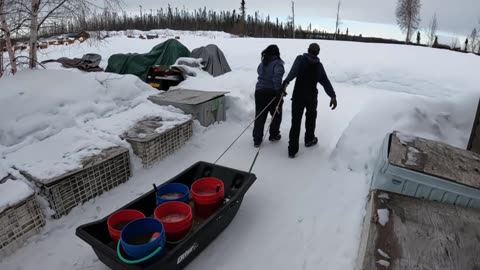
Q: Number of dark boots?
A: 4